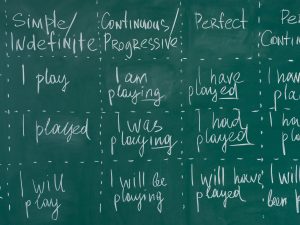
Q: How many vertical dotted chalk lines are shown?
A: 4